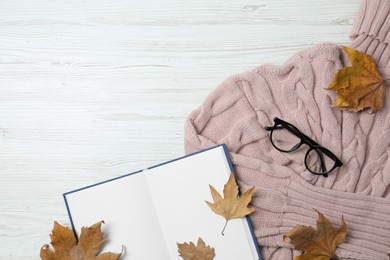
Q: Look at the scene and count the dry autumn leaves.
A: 5